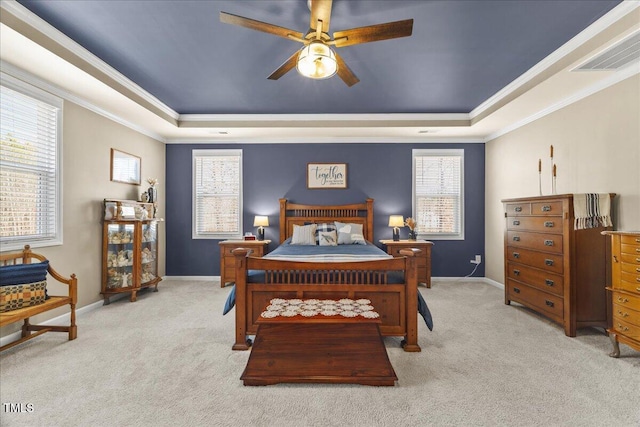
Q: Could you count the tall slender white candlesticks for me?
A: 3